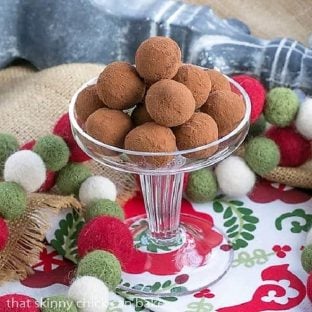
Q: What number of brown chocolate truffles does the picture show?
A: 11